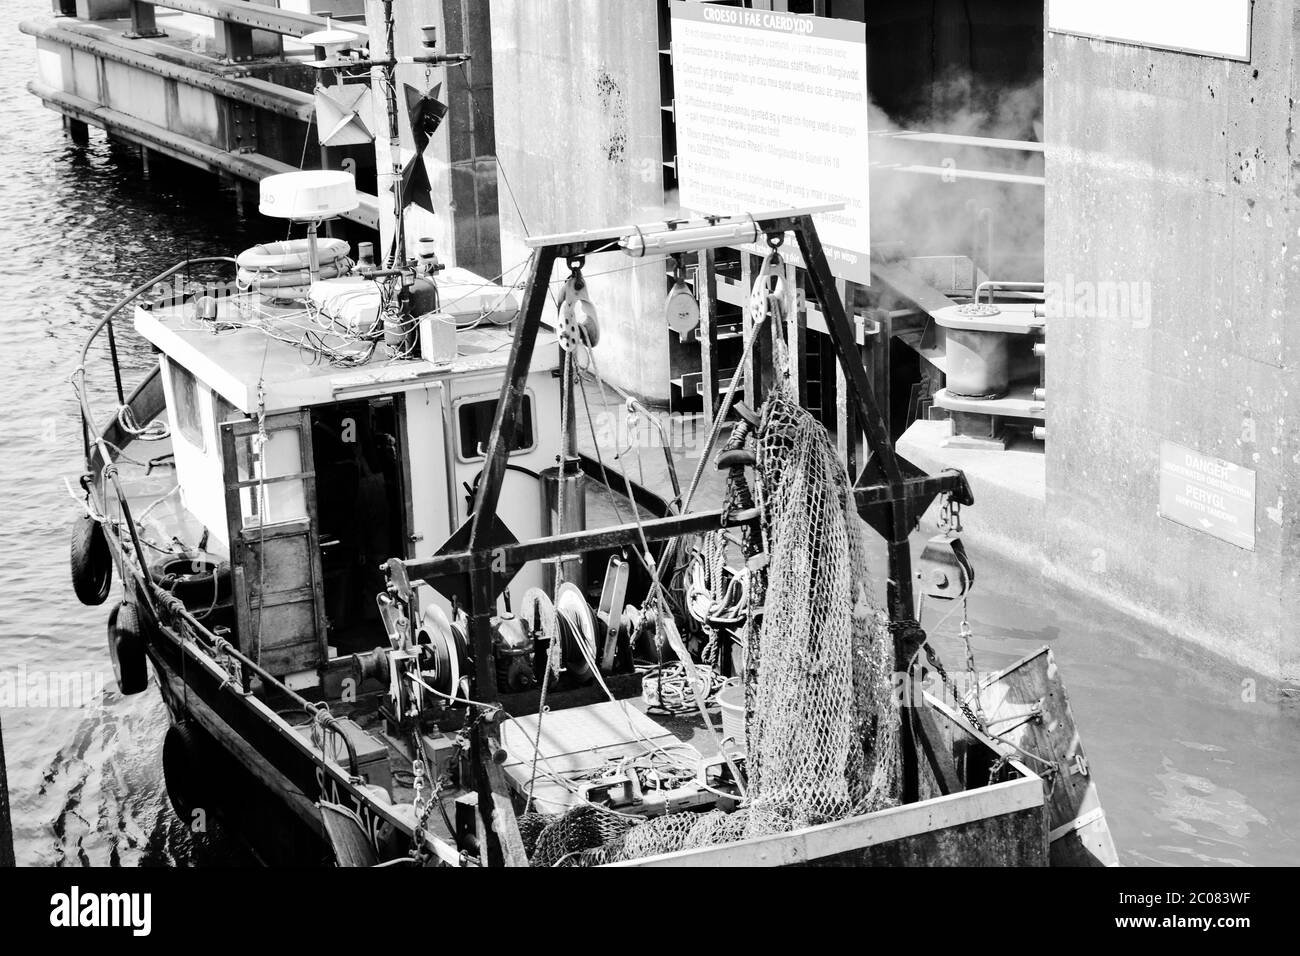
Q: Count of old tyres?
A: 4